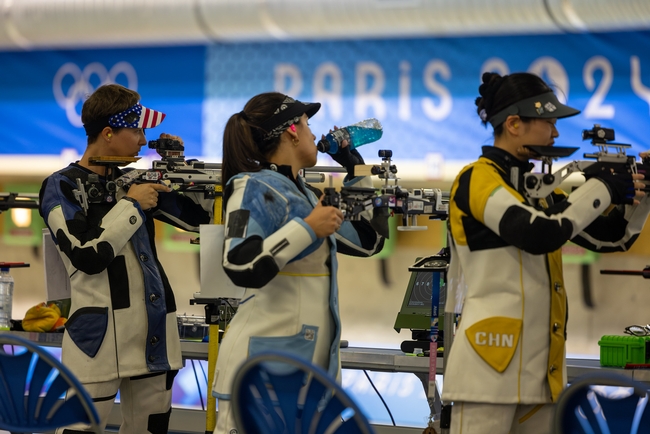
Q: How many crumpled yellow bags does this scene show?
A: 1